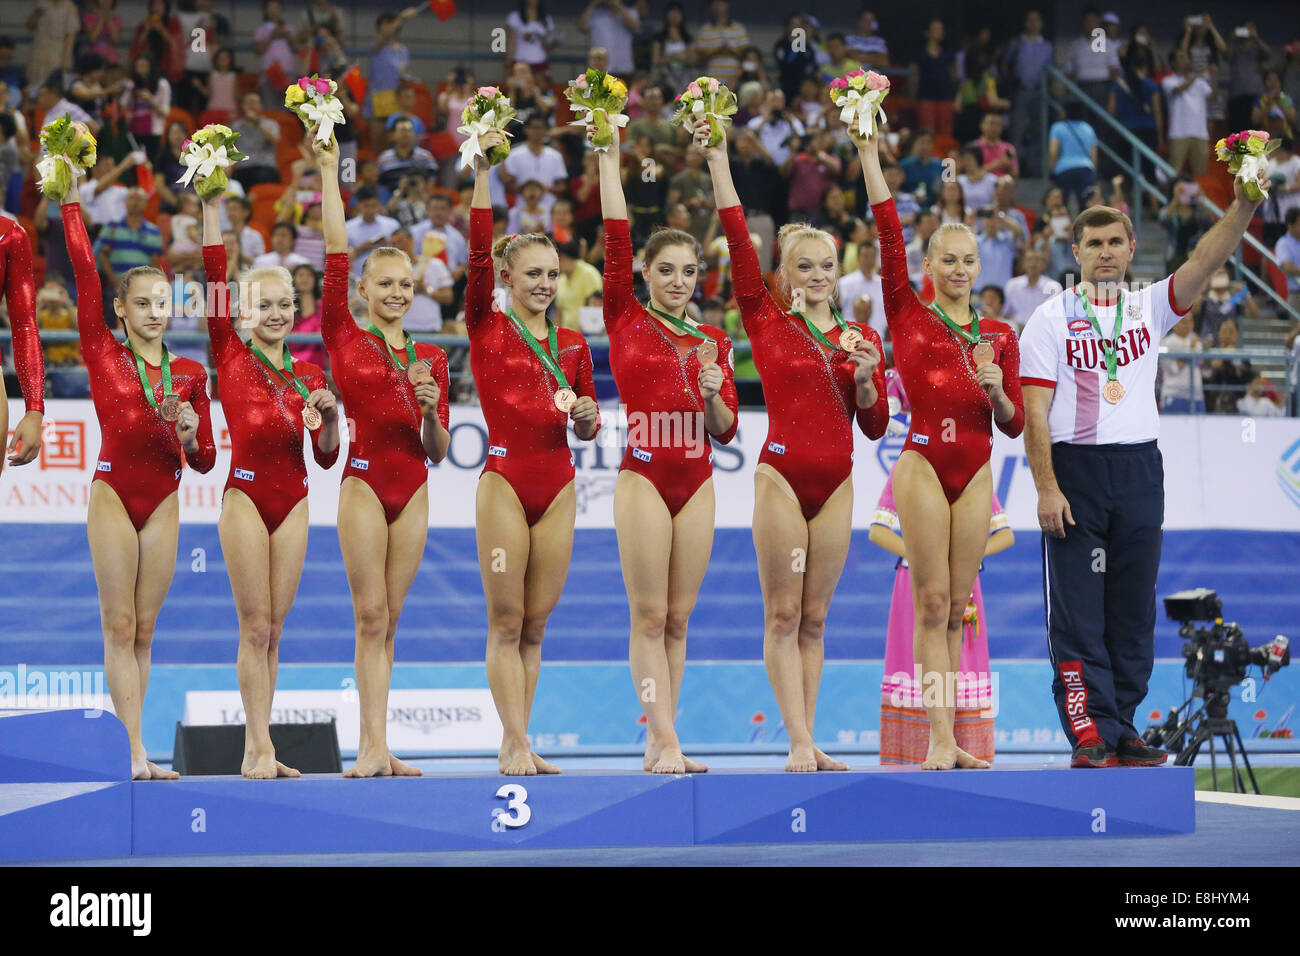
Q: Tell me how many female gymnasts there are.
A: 7